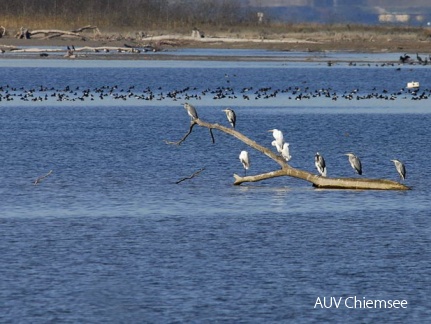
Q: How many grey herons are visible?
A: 5